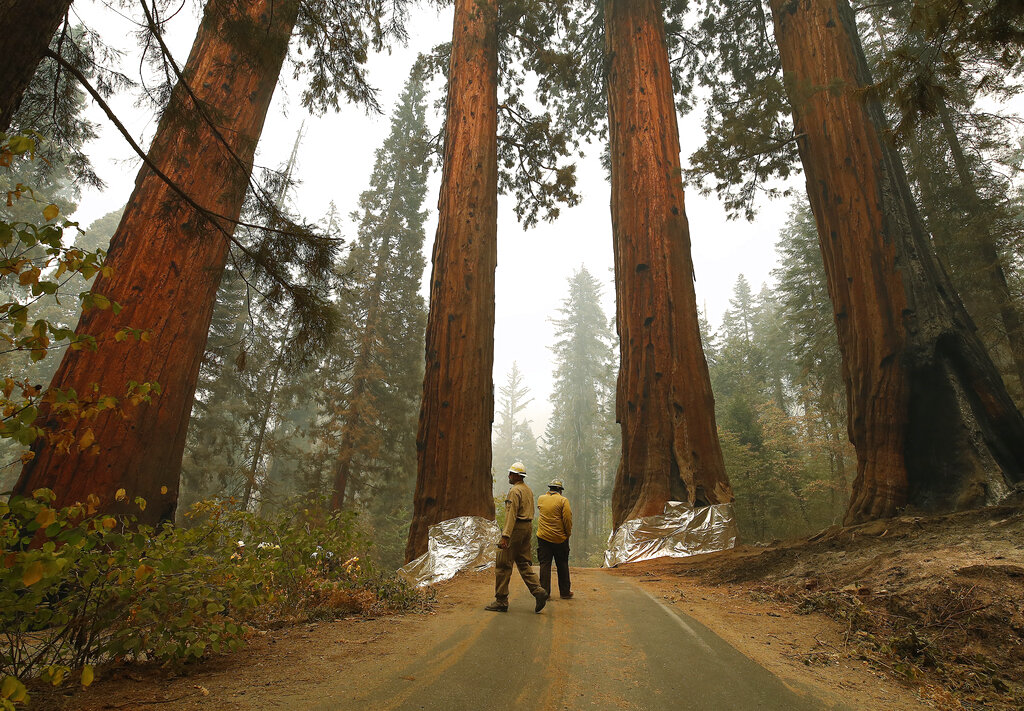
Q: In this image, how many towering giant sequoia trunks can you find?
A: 4